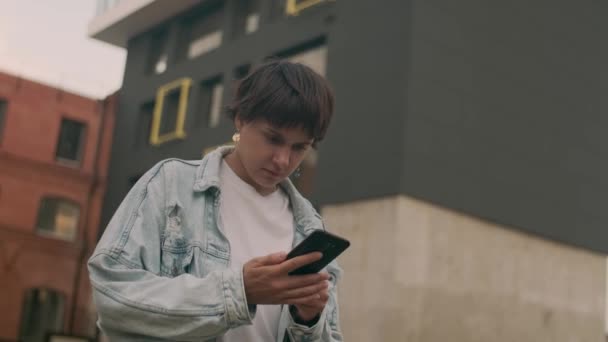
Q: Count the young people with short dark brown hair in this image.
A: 1